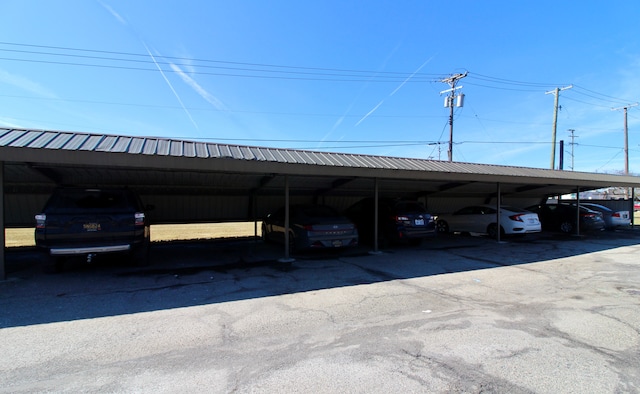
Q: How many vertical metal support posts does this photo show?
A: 6